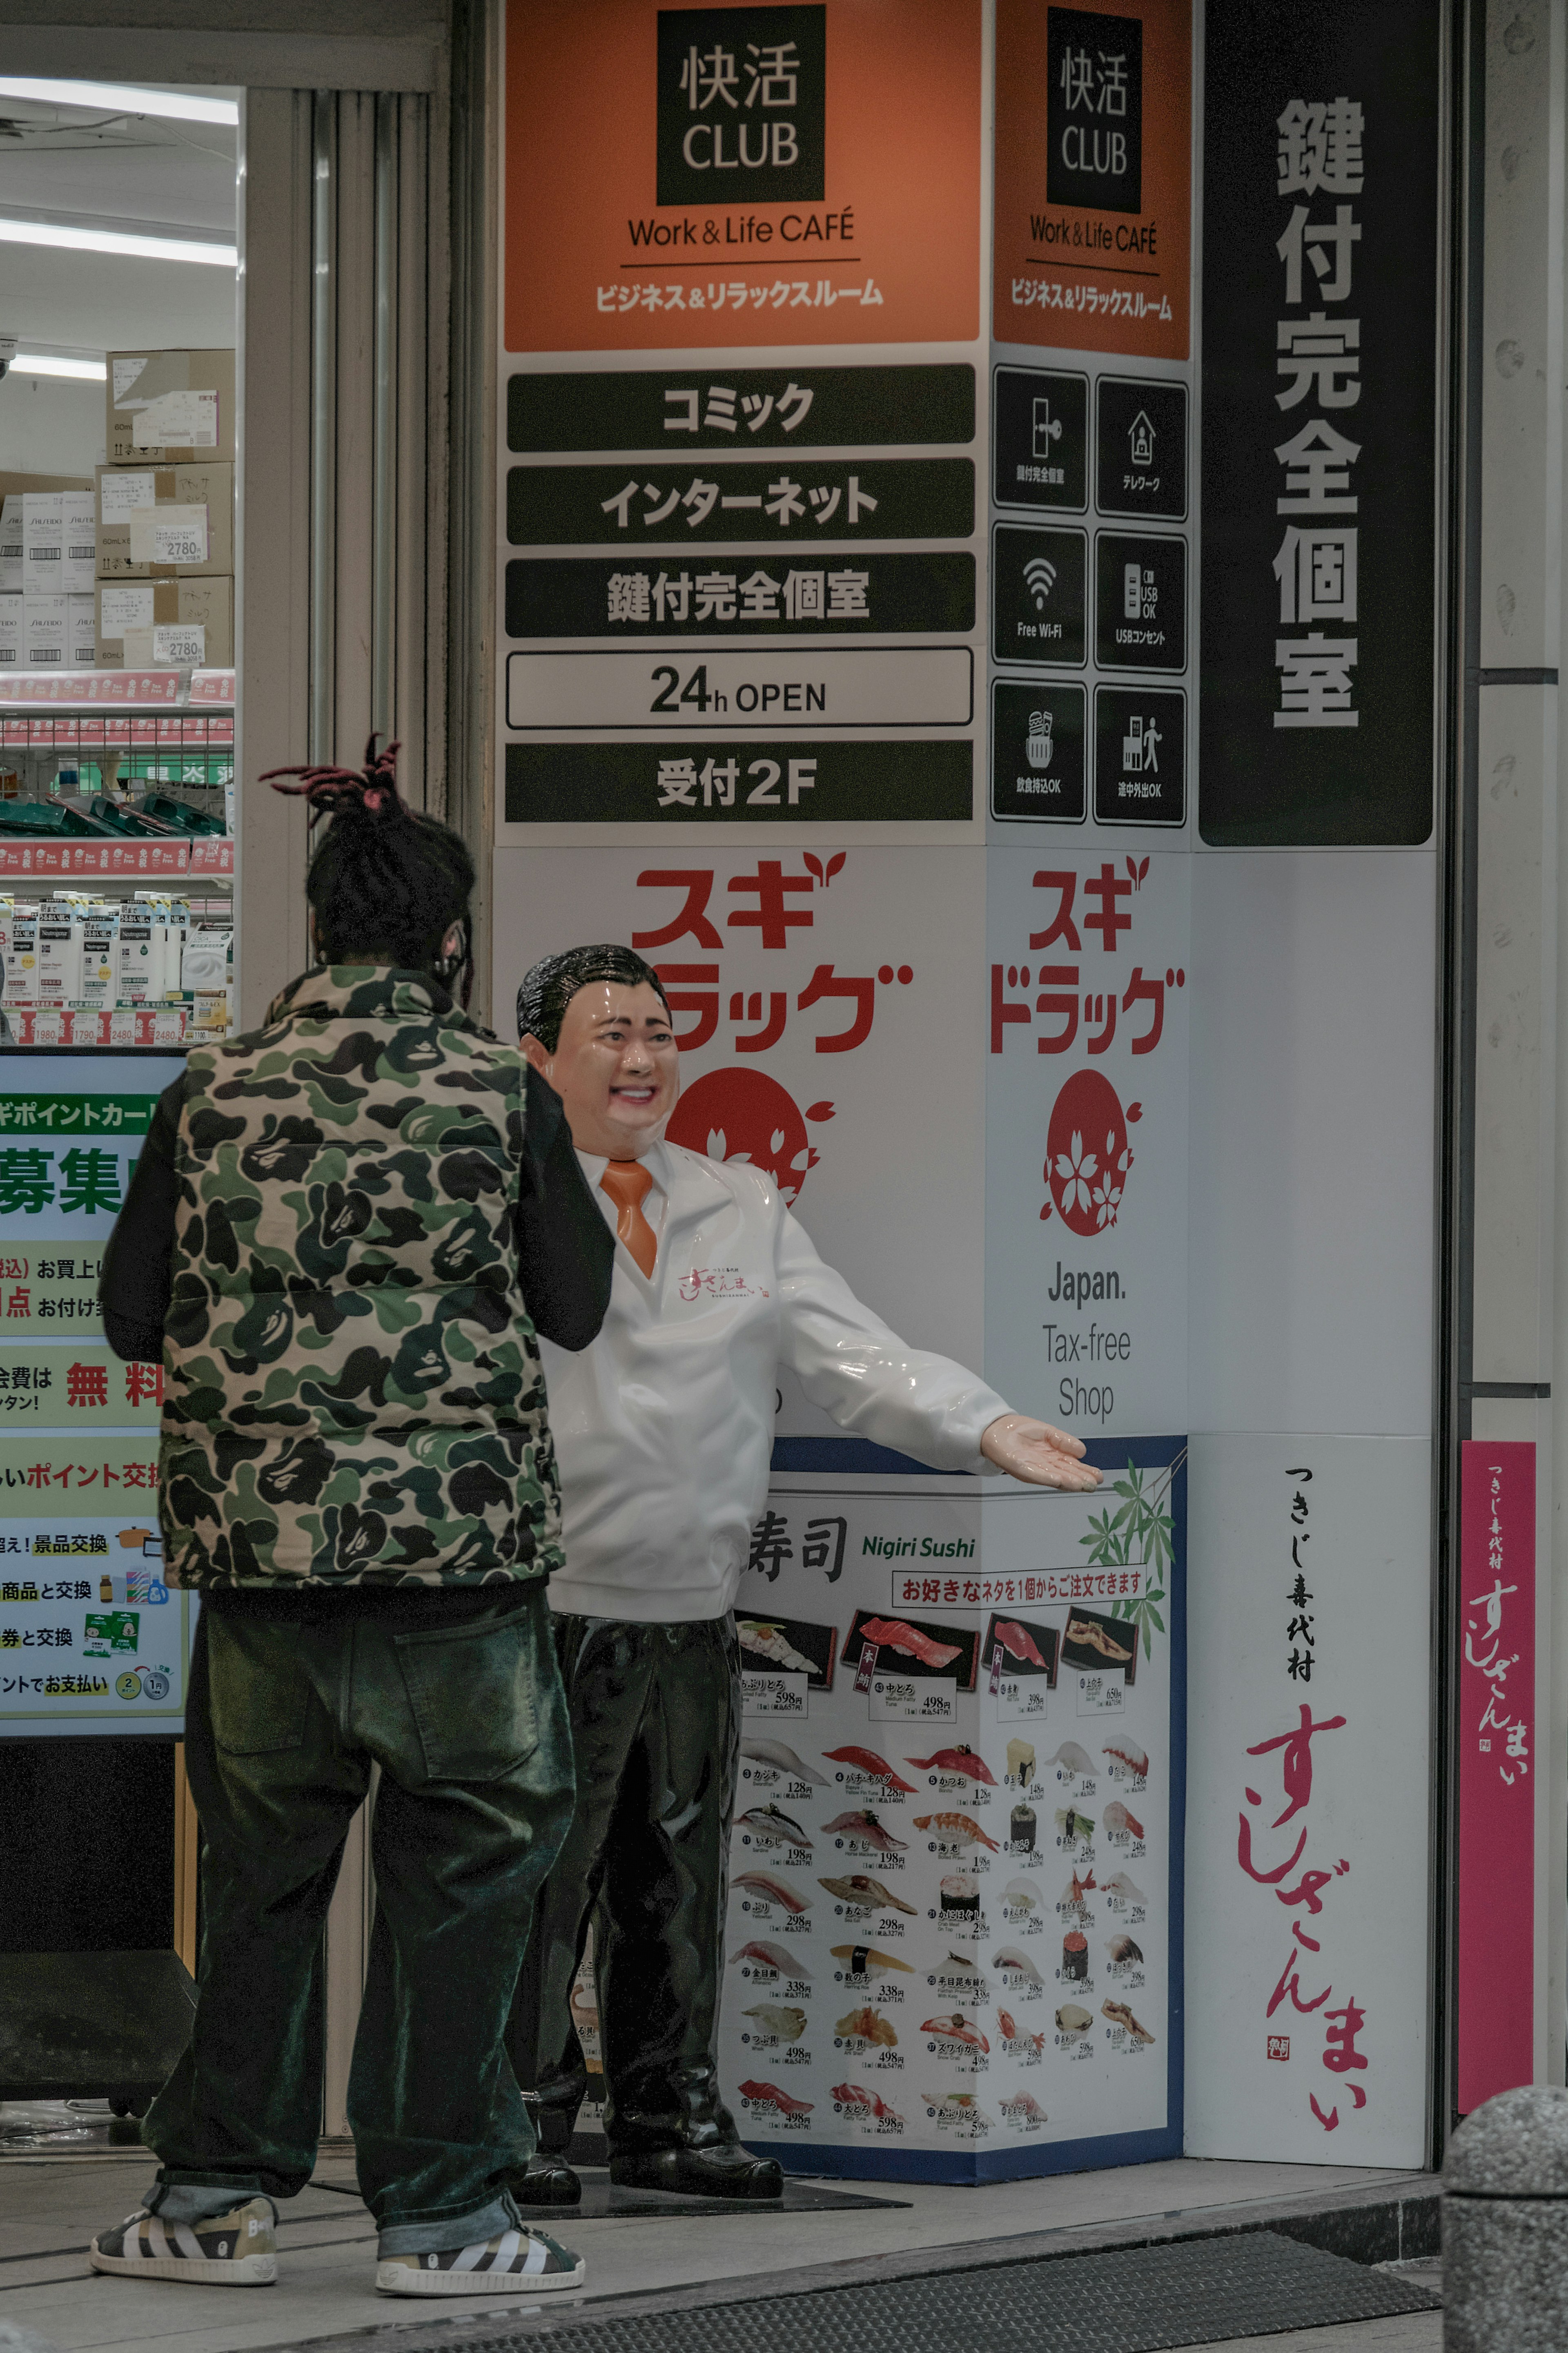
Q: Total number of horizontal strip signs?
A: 5